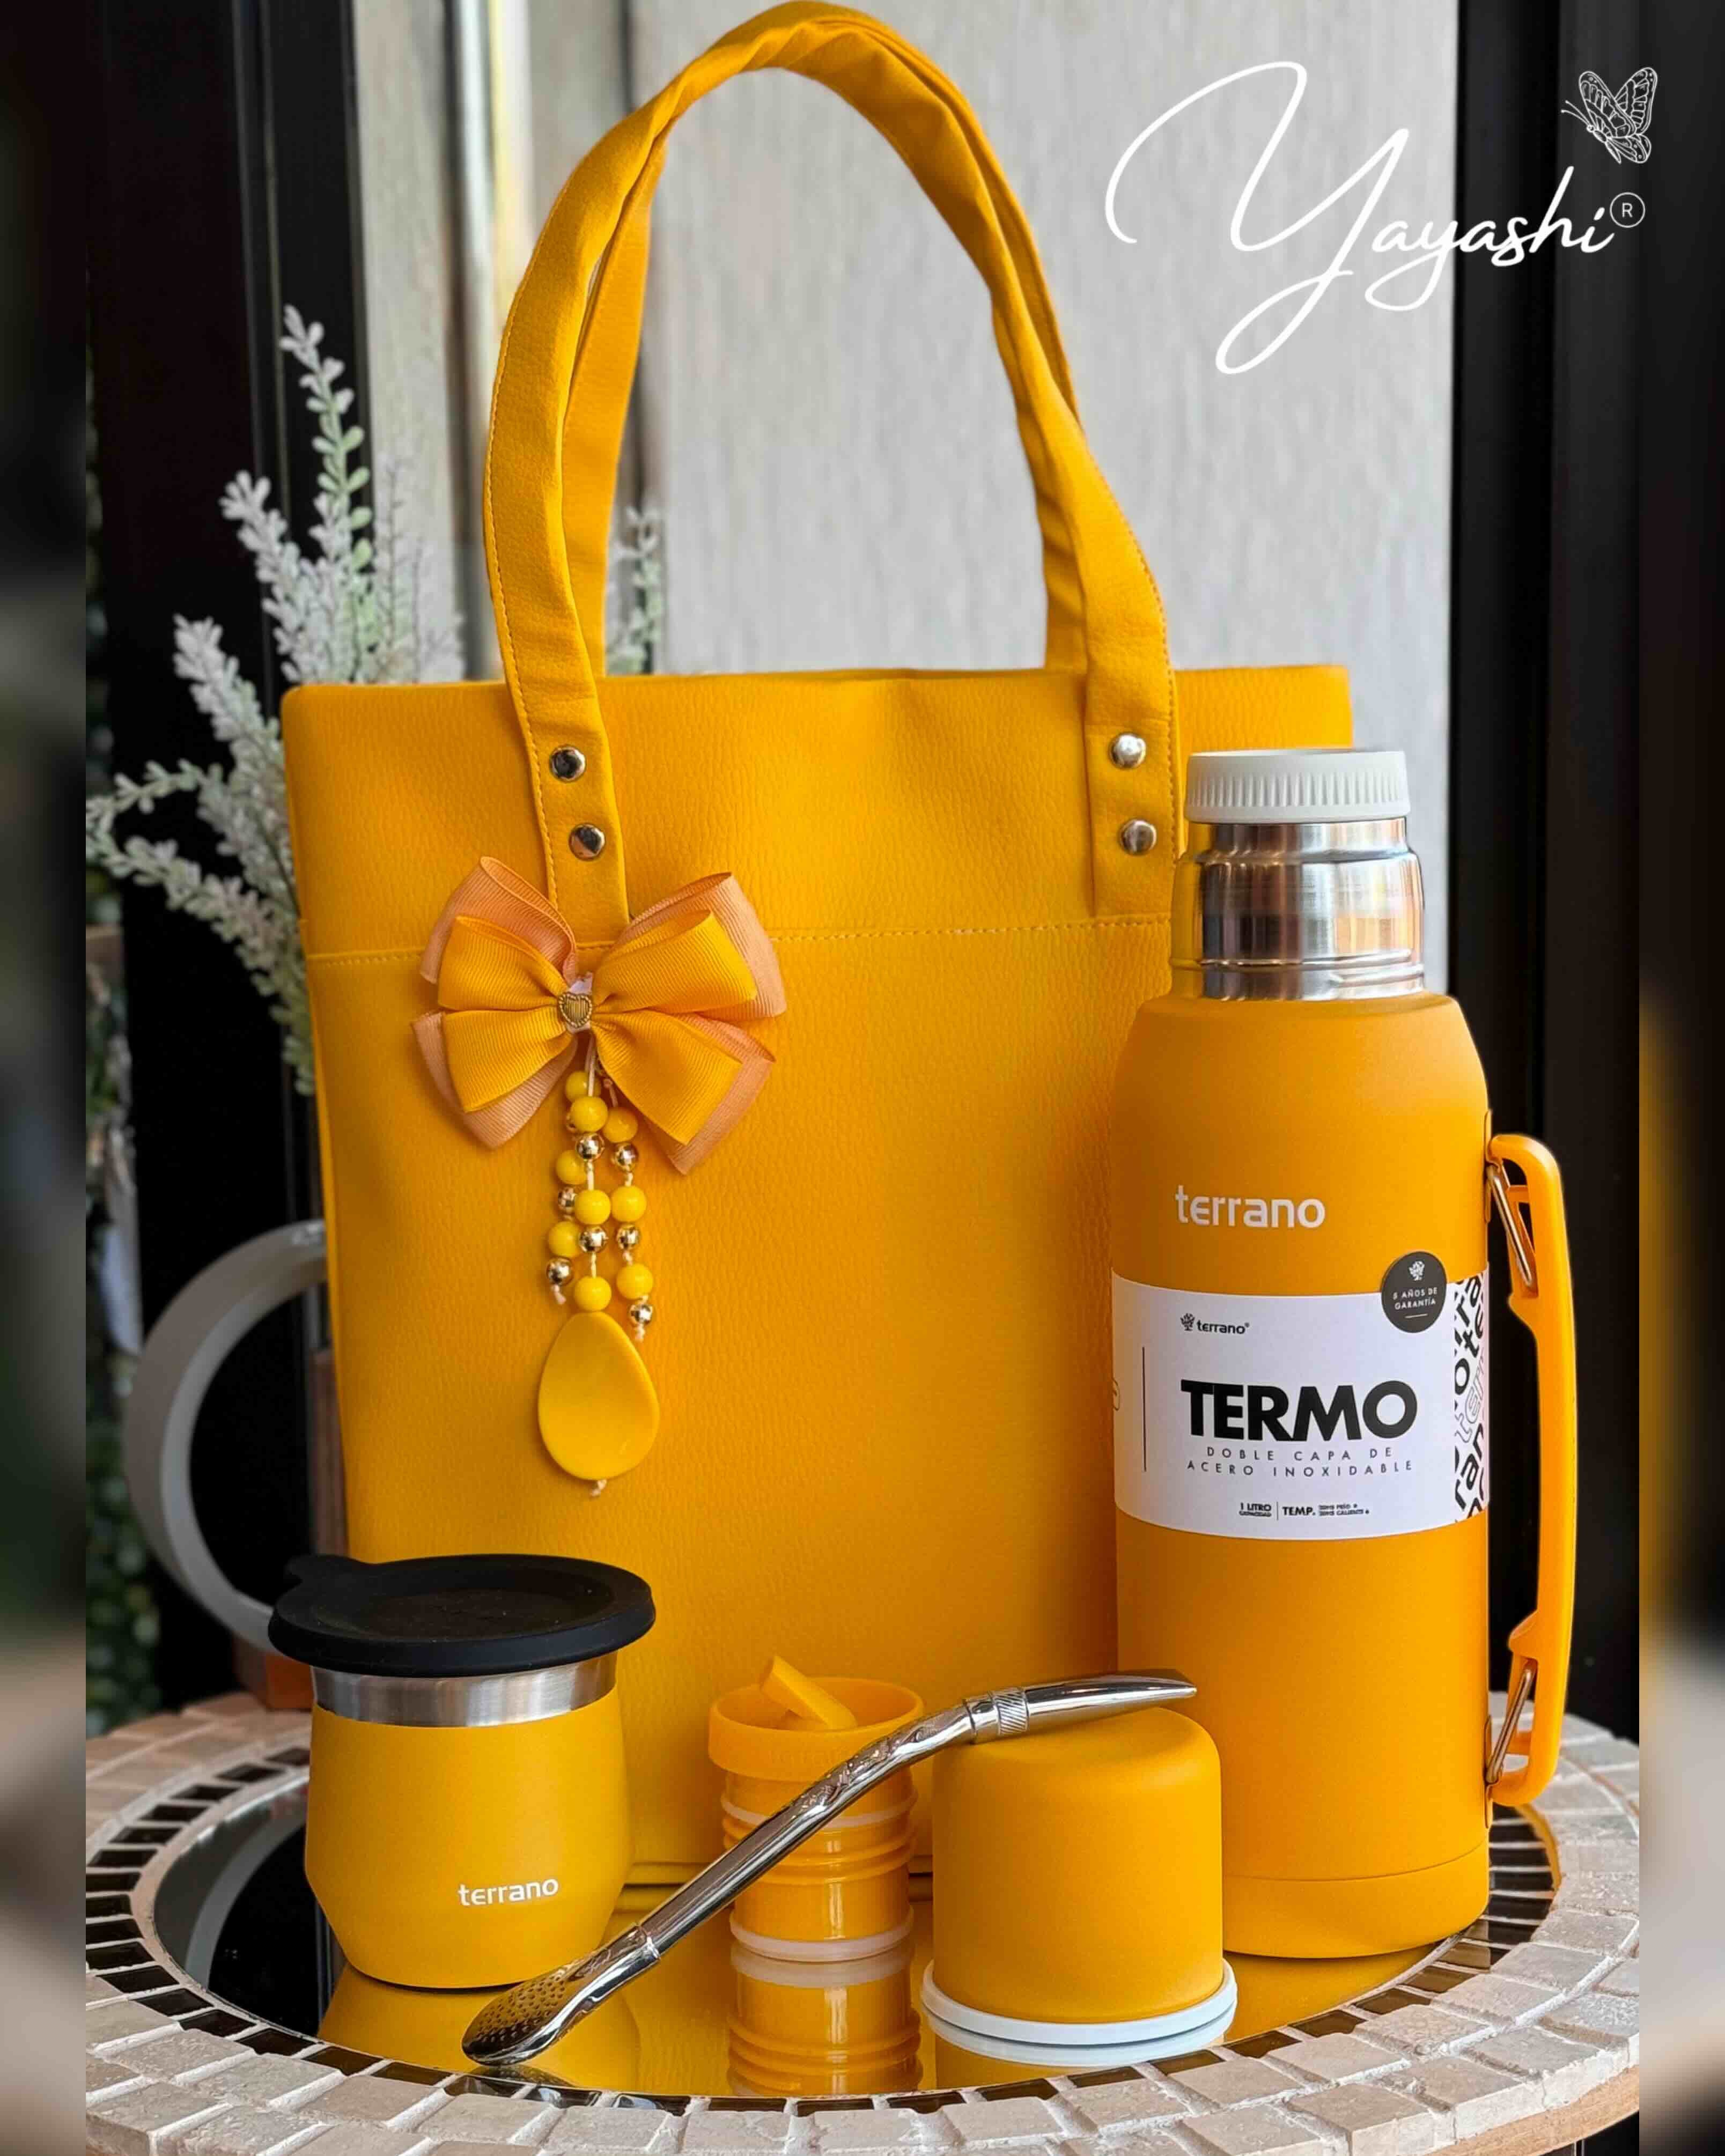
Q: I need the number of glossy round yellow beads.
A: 9